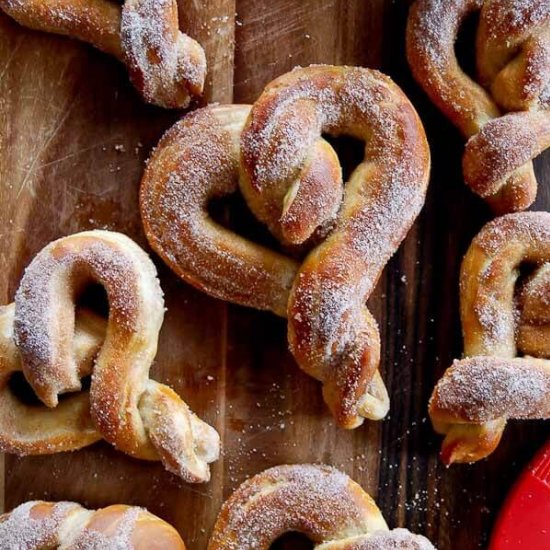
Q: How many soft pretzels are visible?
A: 7